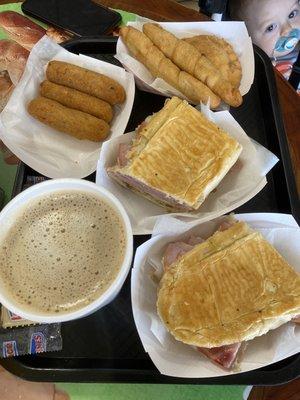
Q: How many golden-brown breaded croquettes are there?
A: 3